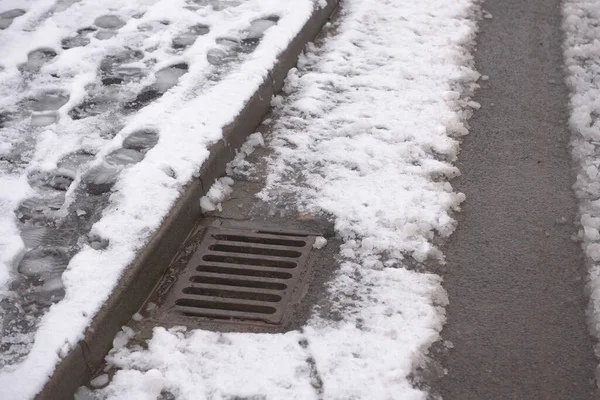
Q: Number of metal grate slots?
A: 7